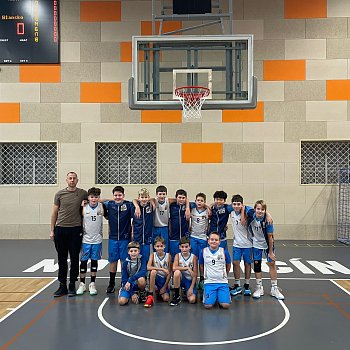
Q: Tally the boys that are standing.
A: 9